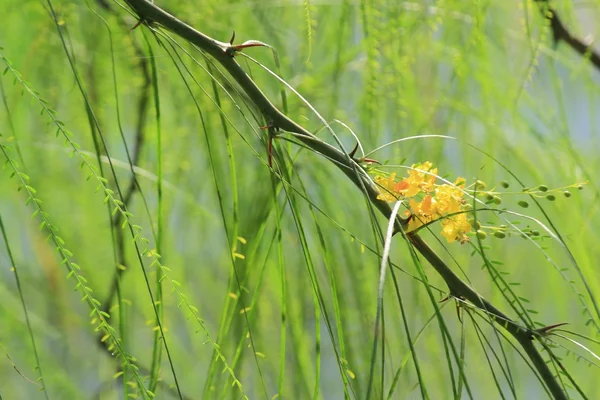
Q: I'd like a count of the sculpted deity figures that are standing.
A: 0